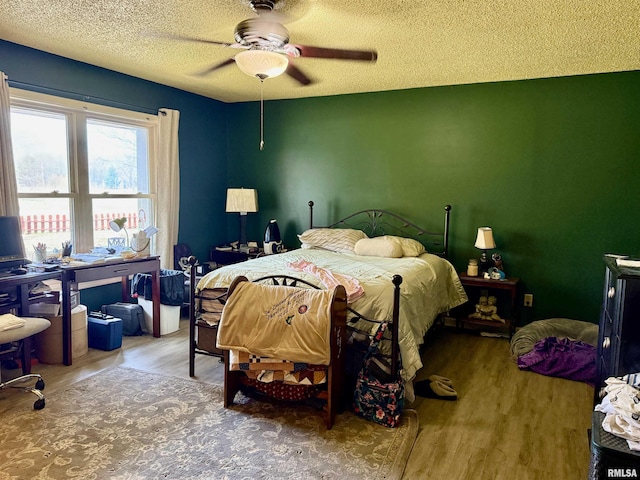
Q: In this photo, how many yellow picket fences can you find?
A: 0